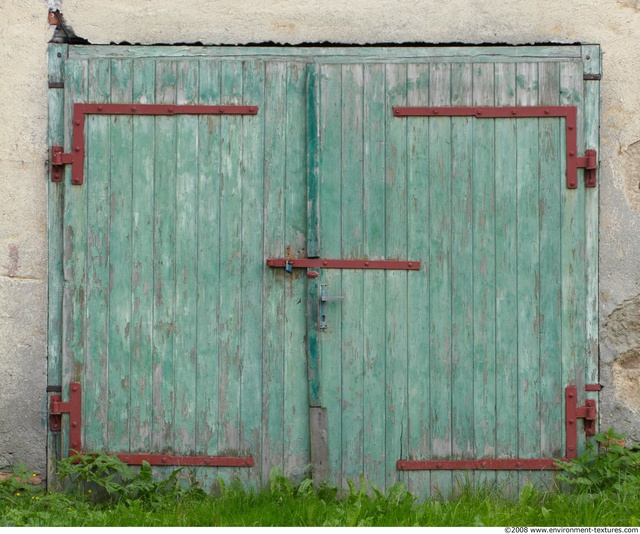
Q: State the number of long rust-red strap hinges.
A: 4